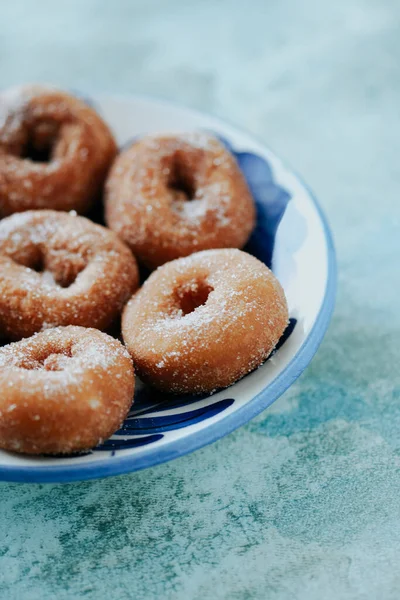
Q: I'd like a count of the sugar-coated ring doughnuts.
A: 5